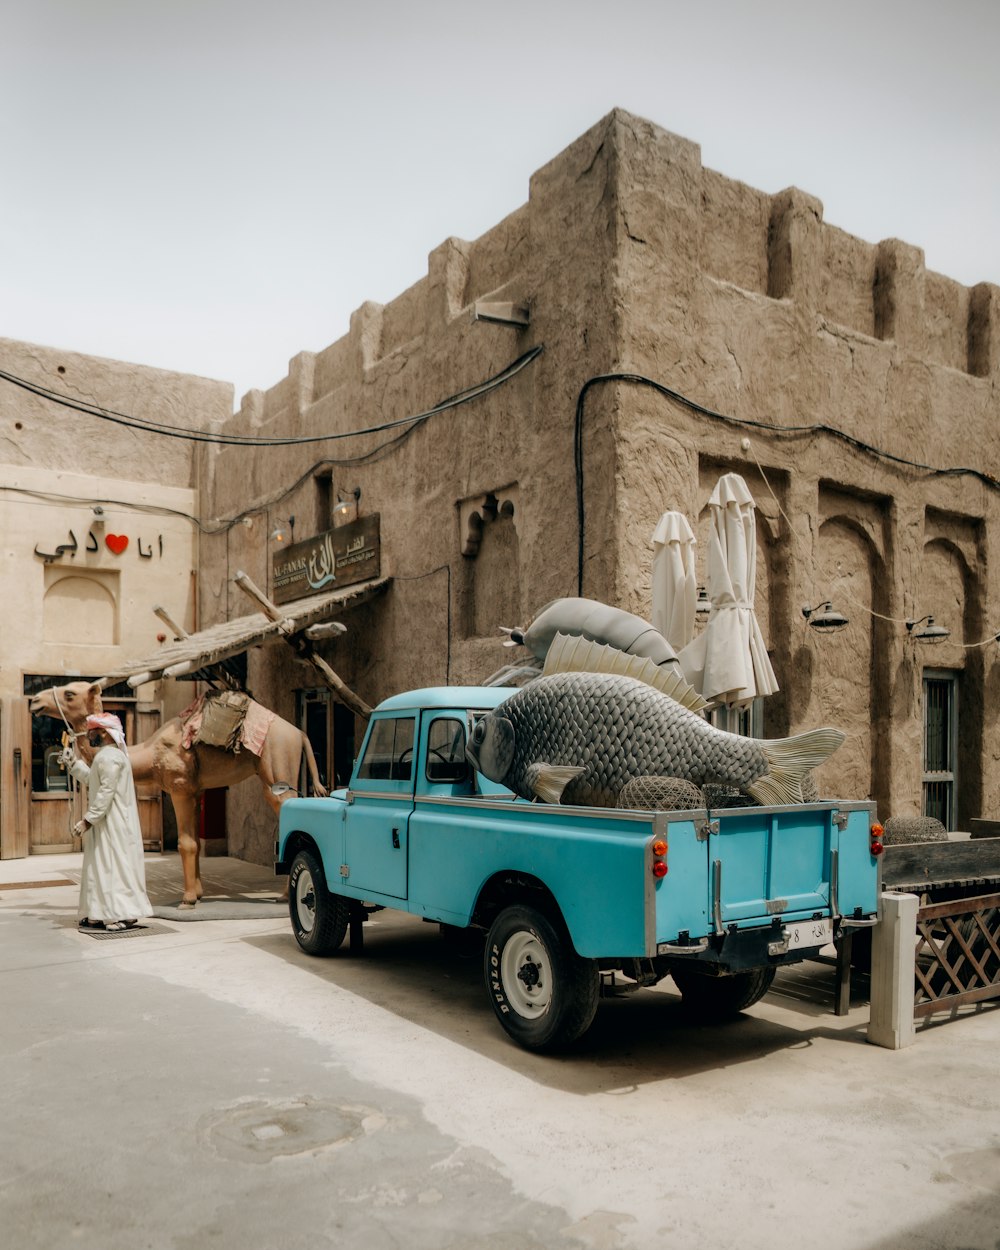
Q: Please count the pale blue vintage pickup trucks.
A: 1